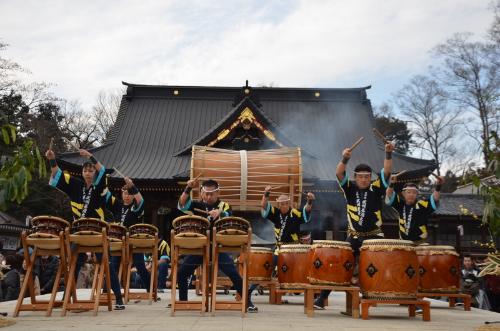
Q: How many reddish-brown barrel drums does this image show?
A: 5